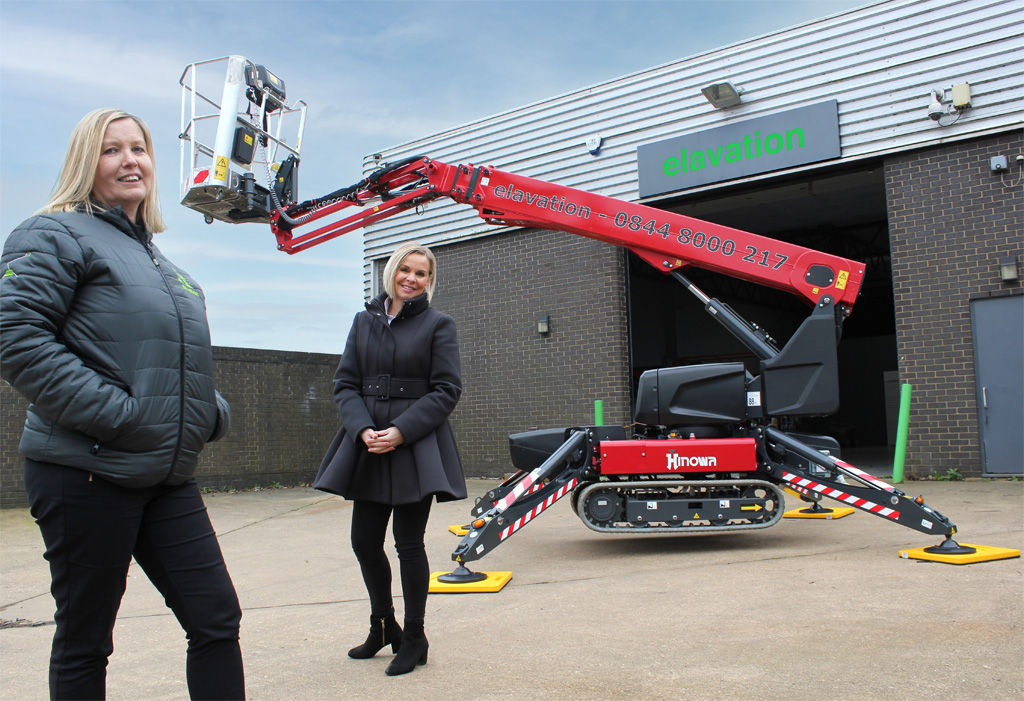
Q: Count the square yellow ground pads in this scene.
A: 4